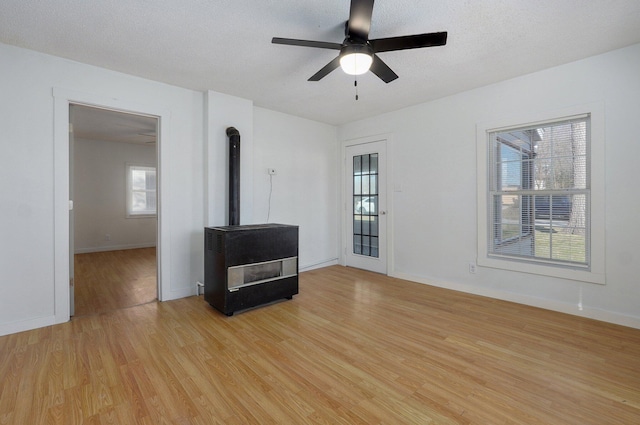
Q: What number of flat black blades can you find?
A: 5